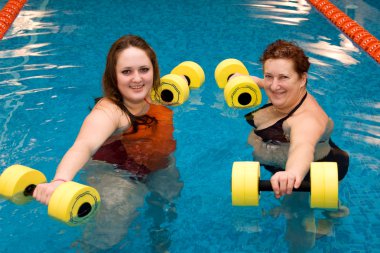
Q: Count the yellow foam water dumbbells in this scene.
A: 4